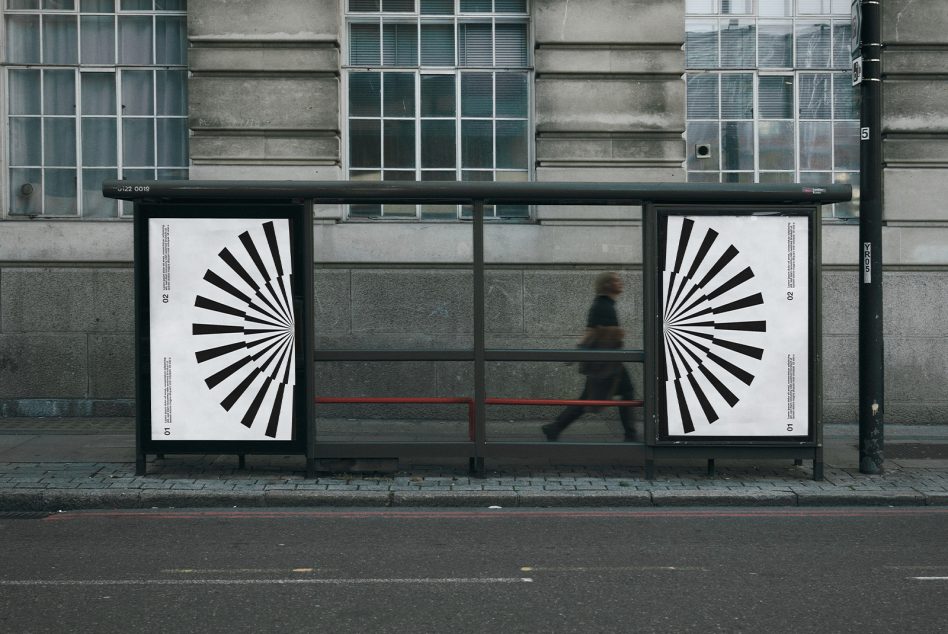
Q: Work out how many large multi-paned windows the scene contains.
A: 3